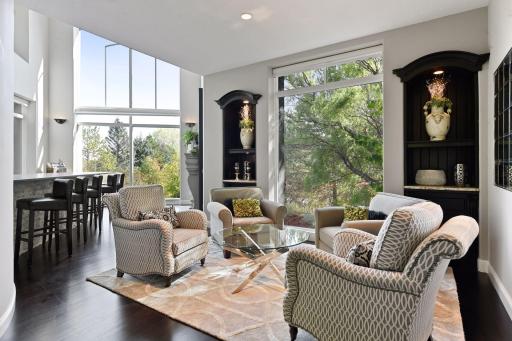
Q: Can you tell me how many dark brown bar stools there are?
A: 5